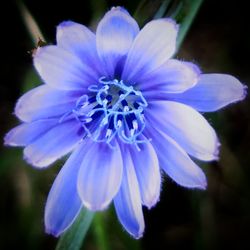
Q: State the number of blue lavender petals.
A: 15